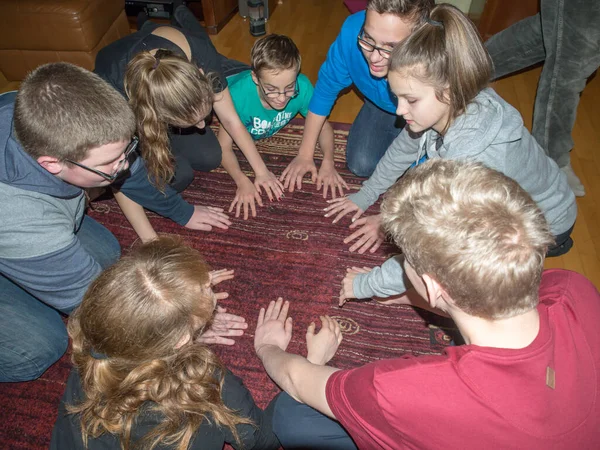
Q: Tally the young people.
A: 7